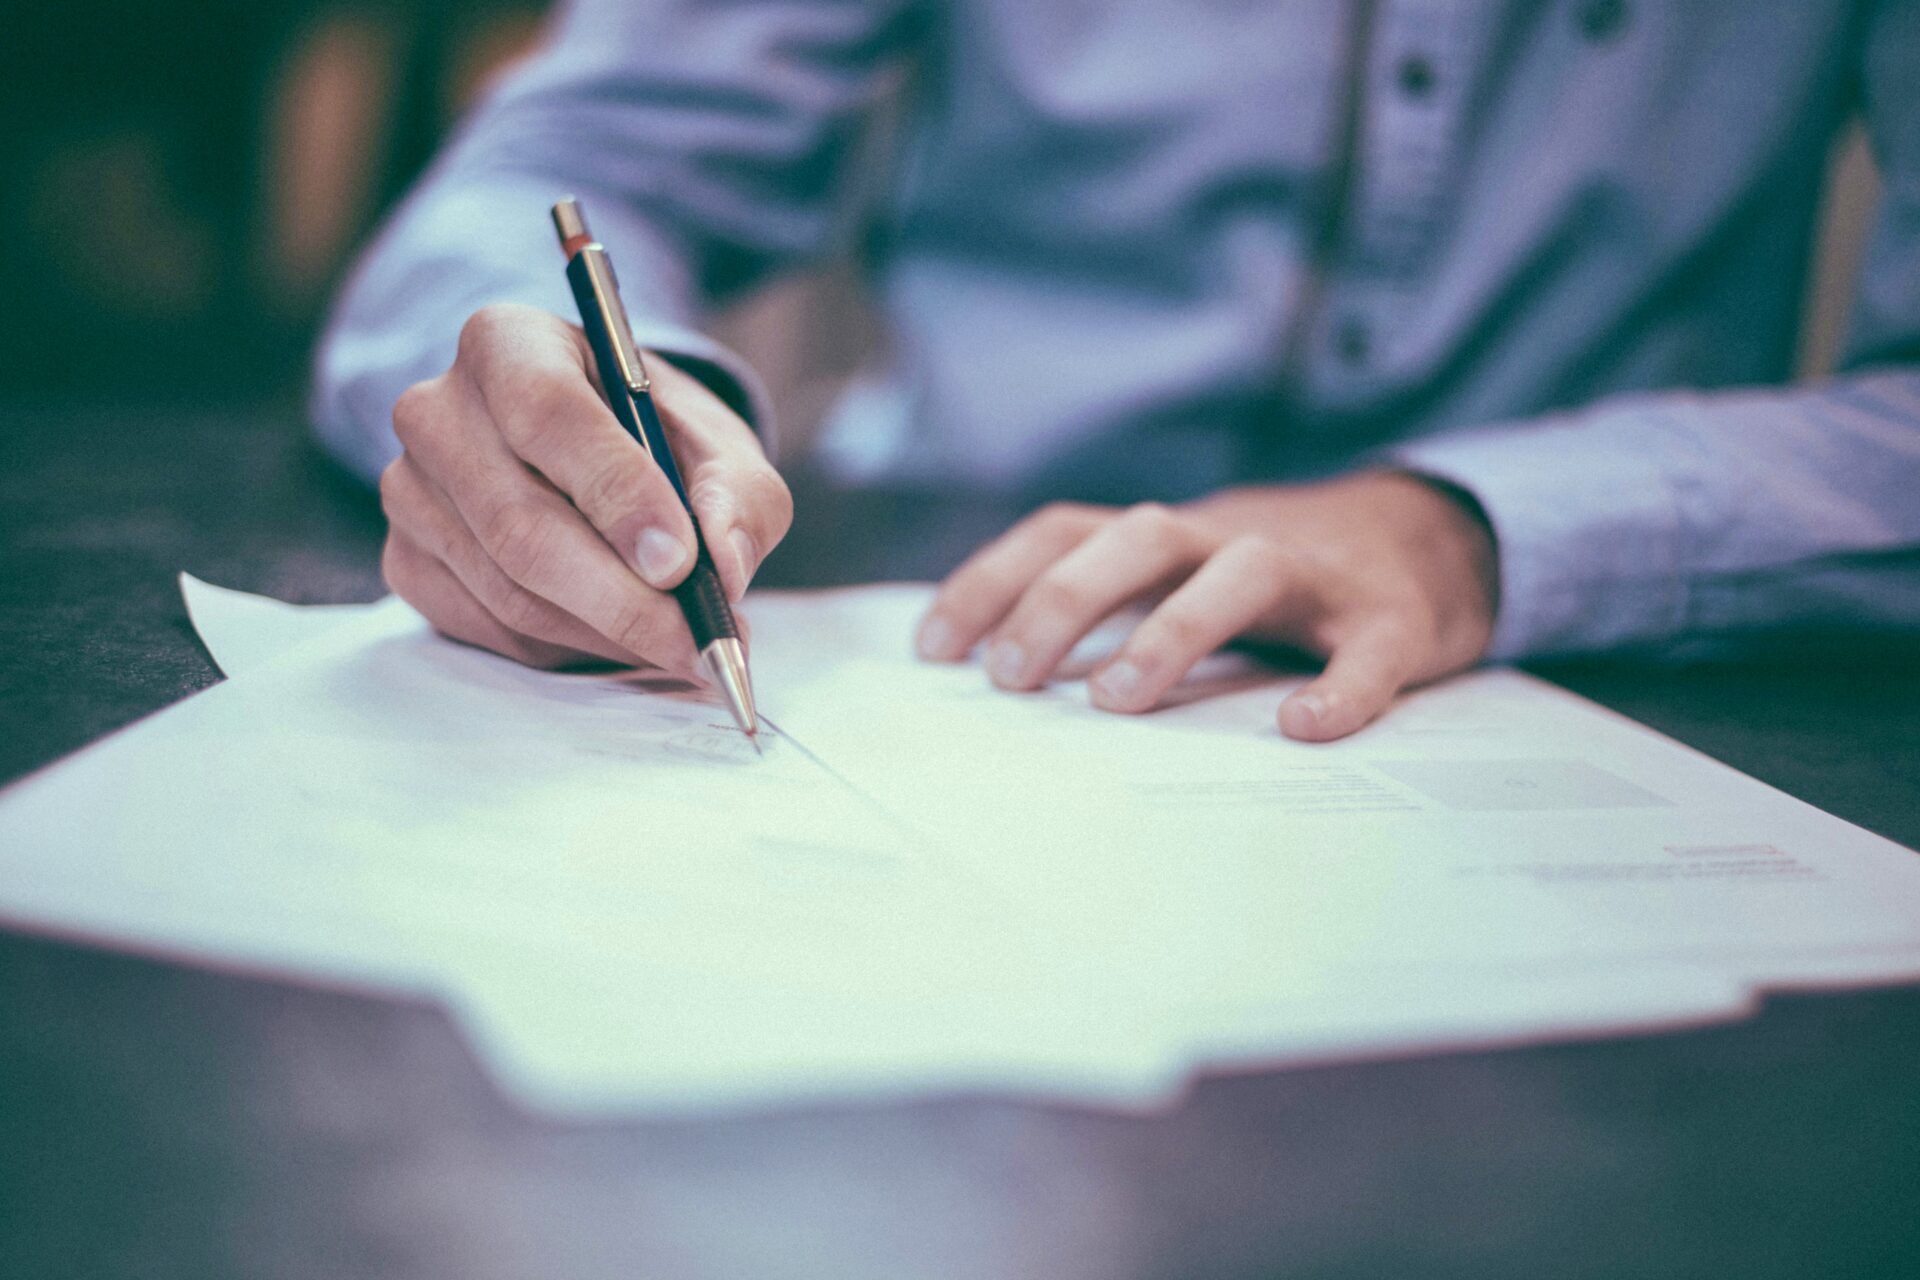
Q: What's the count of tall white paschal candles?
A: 0